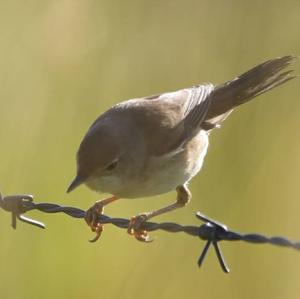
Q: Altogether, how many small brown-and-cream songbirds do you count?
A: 1